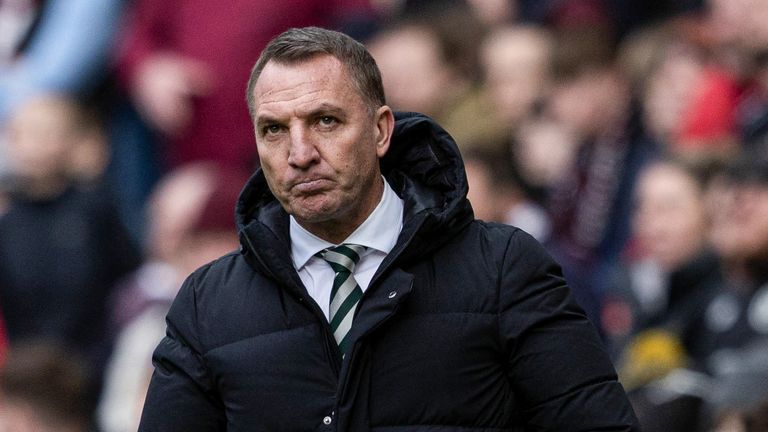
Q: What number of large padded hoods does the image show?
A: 1